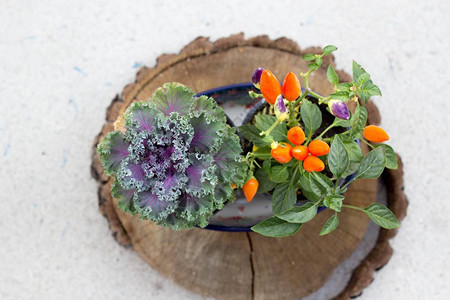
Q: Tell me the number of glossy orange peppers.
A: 9